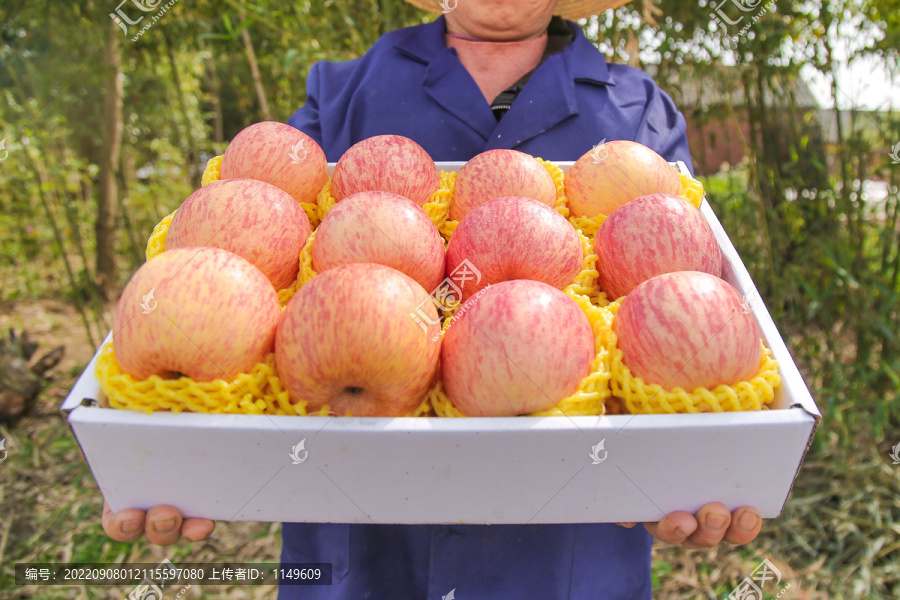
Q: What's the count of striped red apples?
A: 12